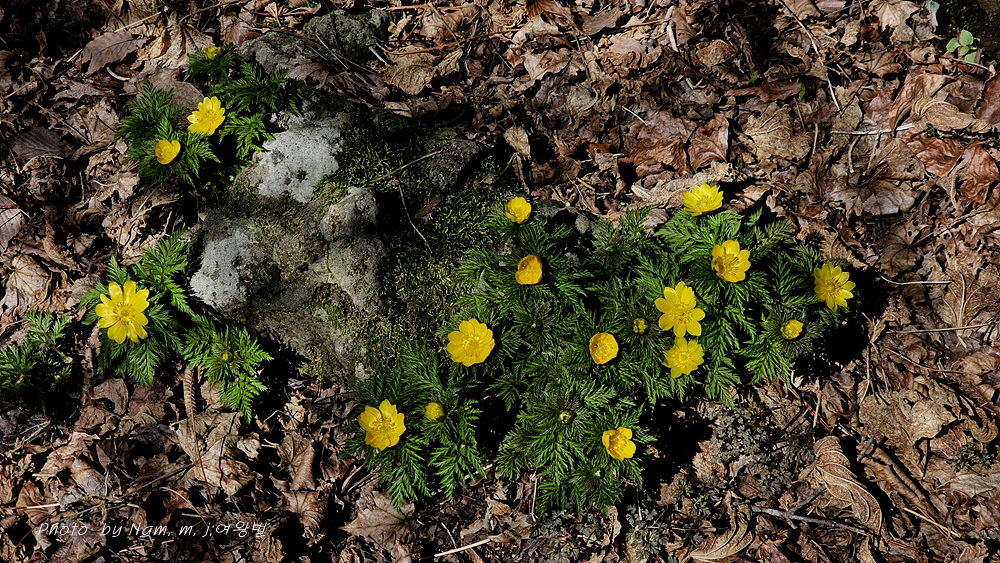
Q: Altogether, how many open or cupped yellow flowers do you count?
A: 15